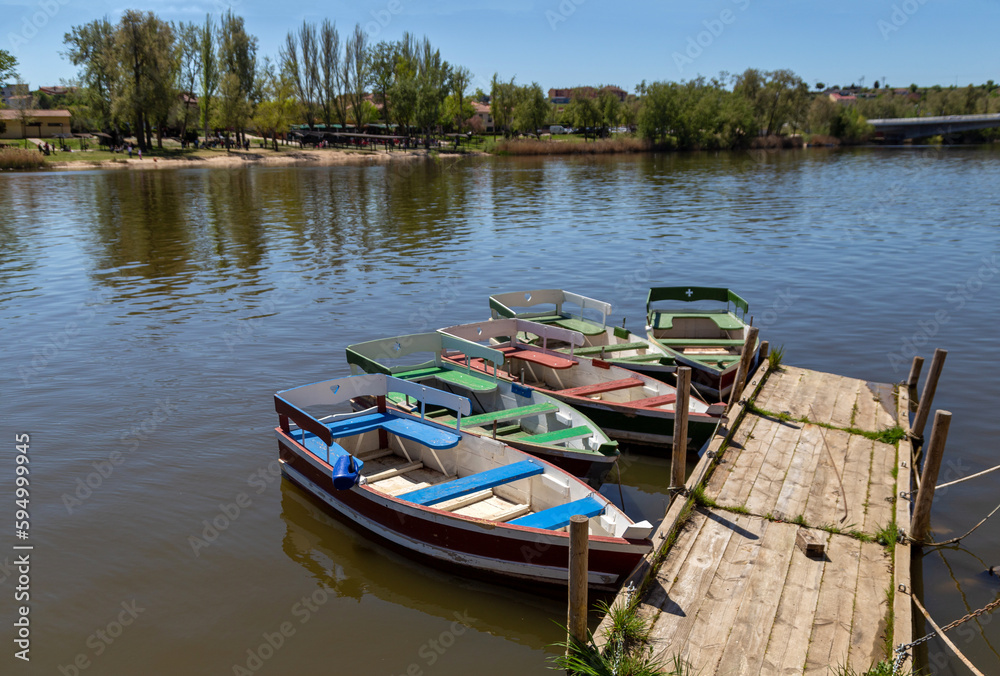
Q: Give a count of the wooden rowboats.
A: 5